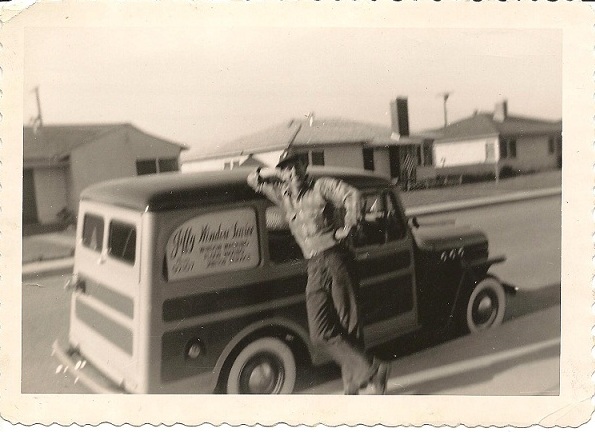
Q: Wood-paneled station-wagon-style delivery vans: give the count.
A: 1